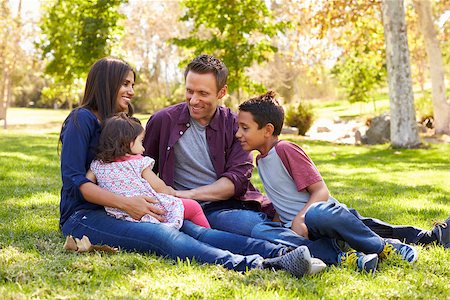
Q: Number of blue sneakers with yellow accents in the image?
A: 2